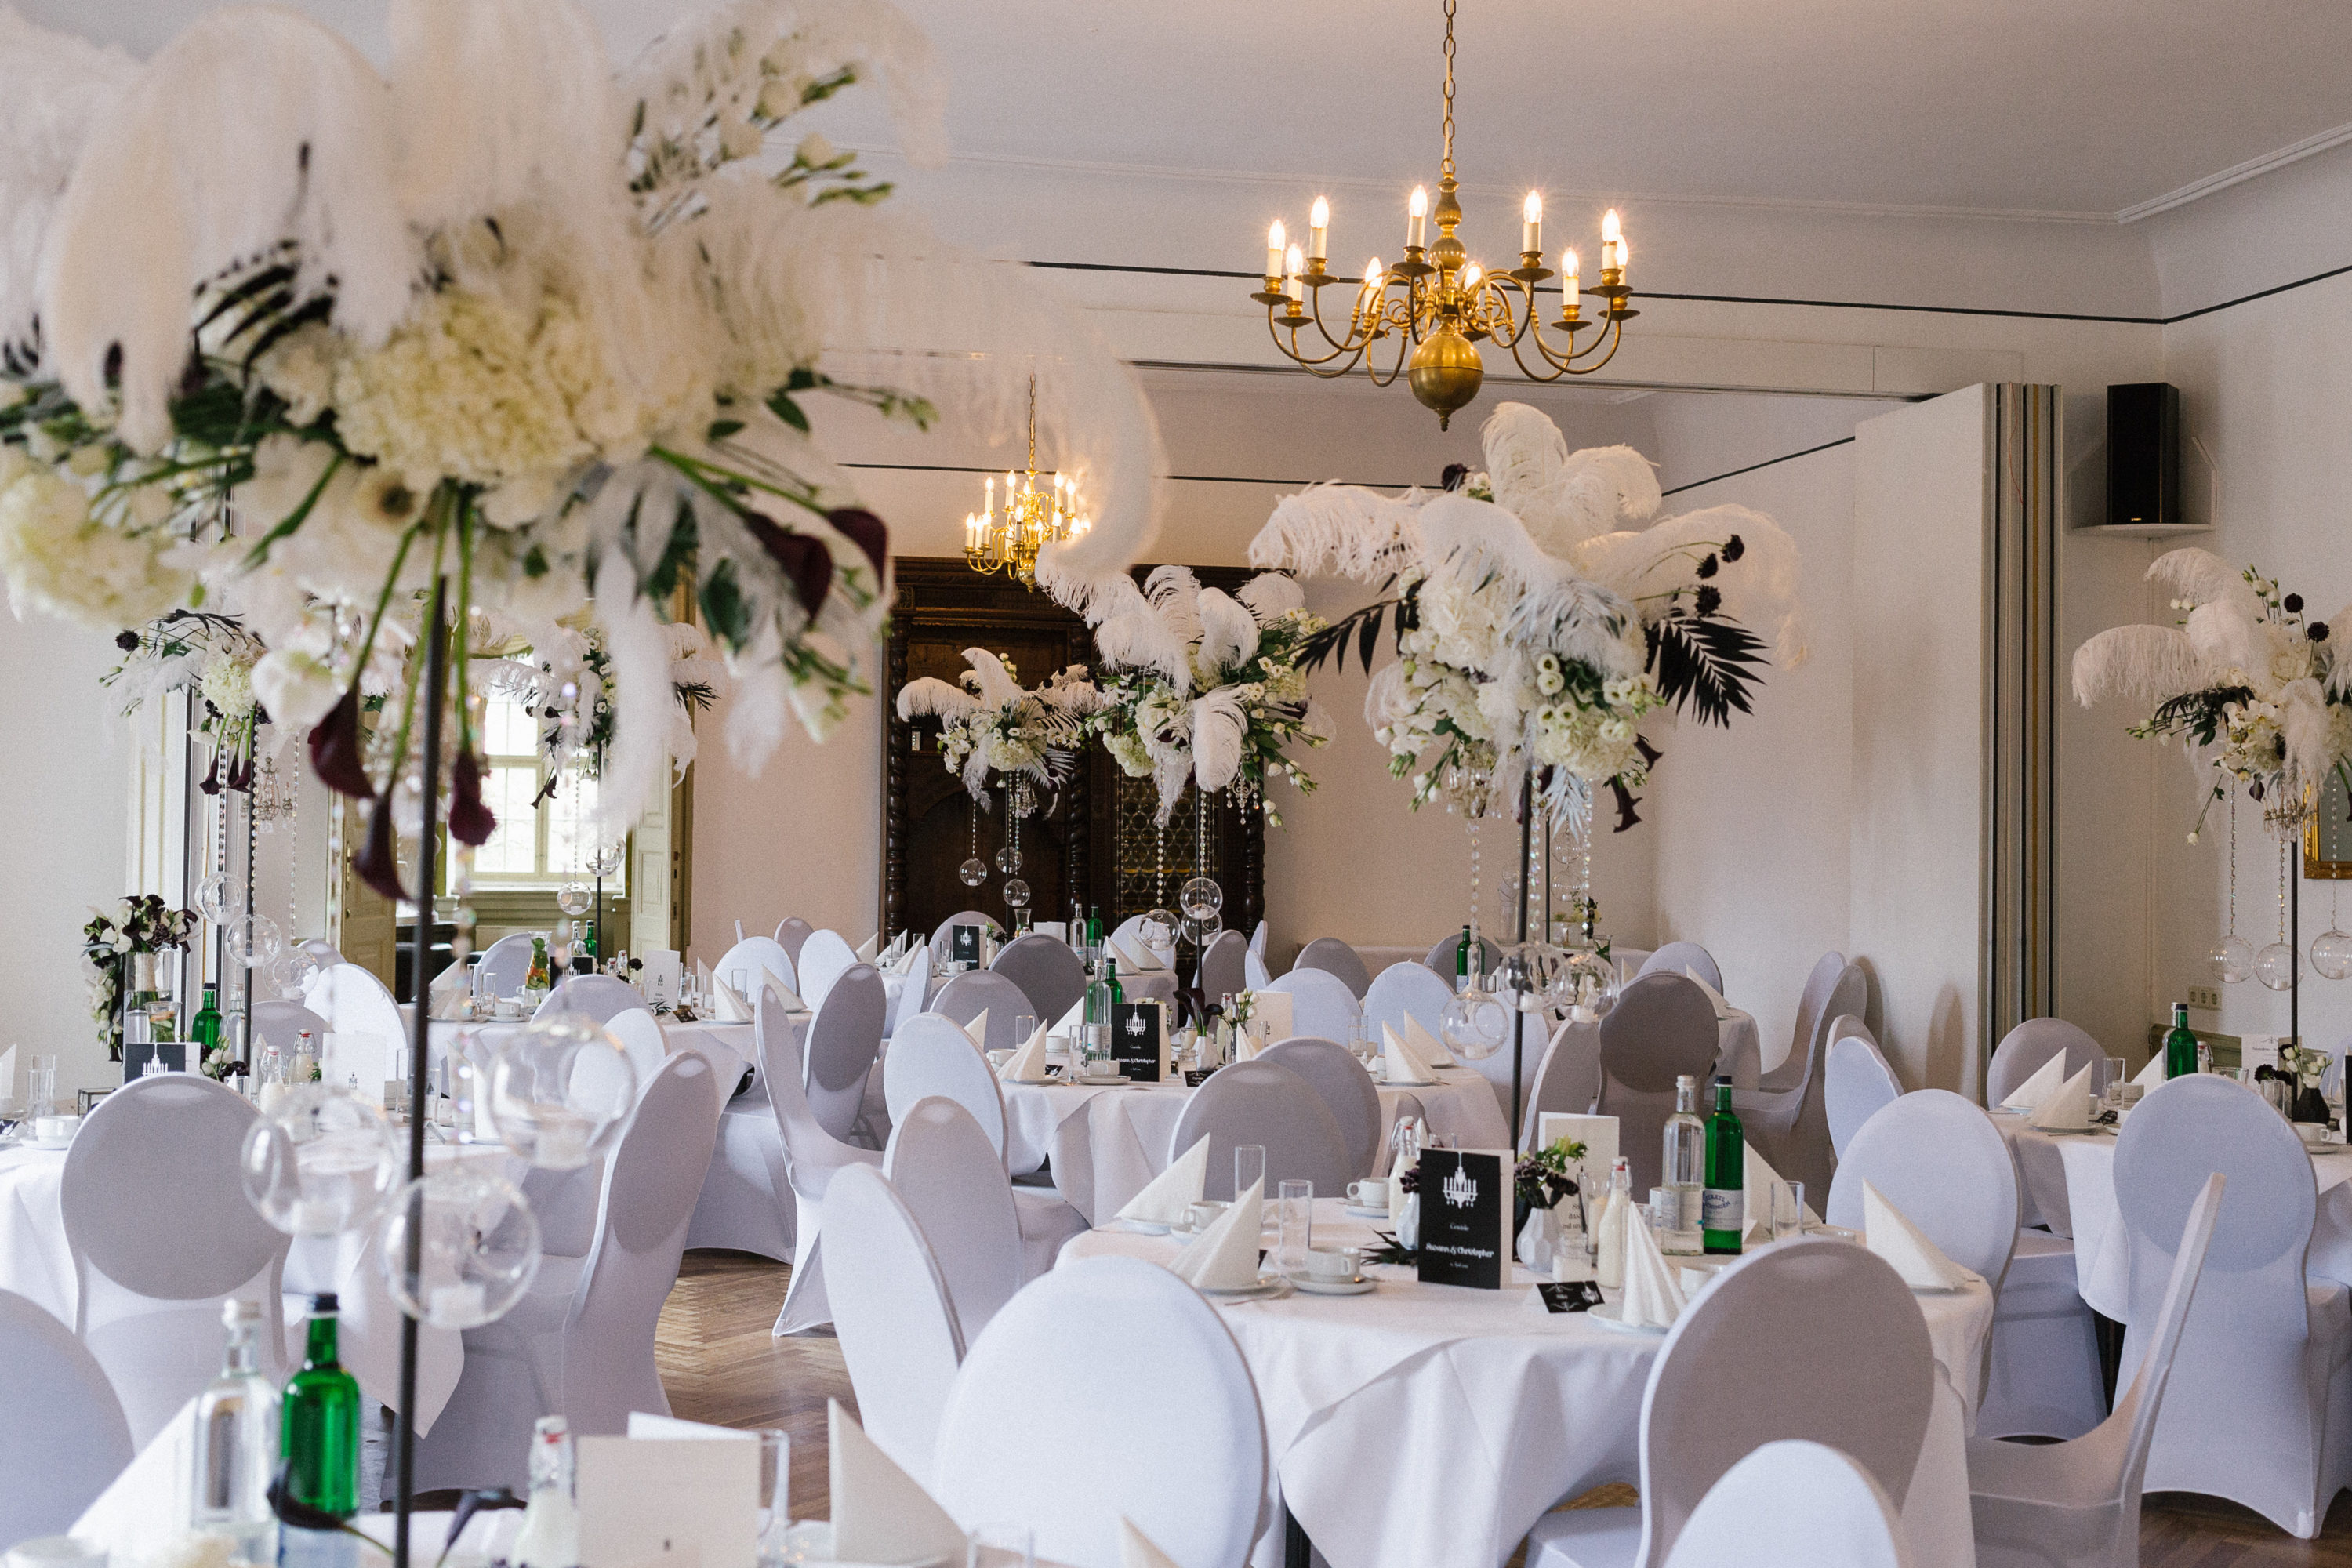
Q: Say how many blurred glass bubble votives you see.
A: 3